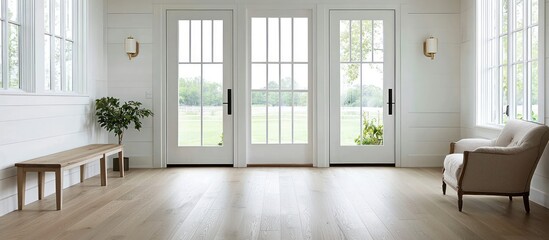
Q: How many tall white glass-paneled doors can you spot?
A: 3